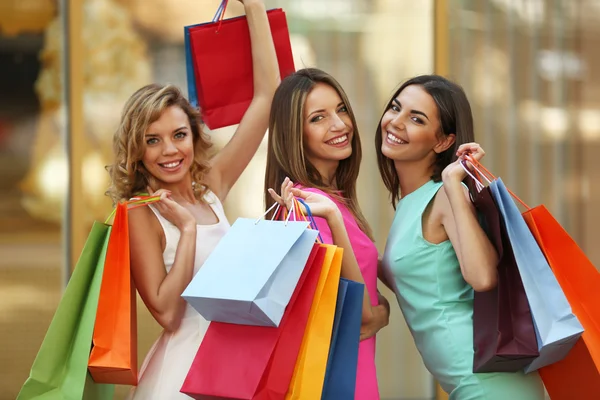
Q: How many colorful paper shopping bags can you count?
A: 11